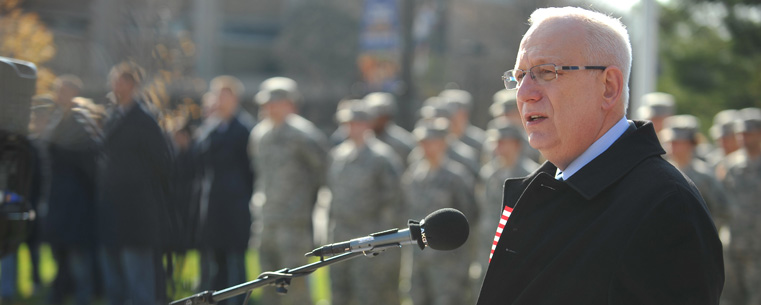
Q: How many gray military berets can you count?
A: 12